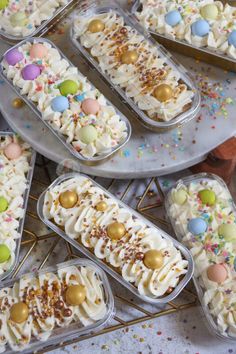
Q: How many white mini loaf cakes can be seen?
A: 8